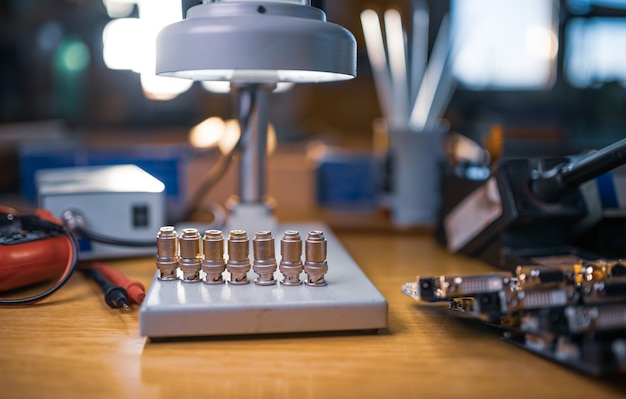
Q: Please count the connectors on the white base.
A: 7